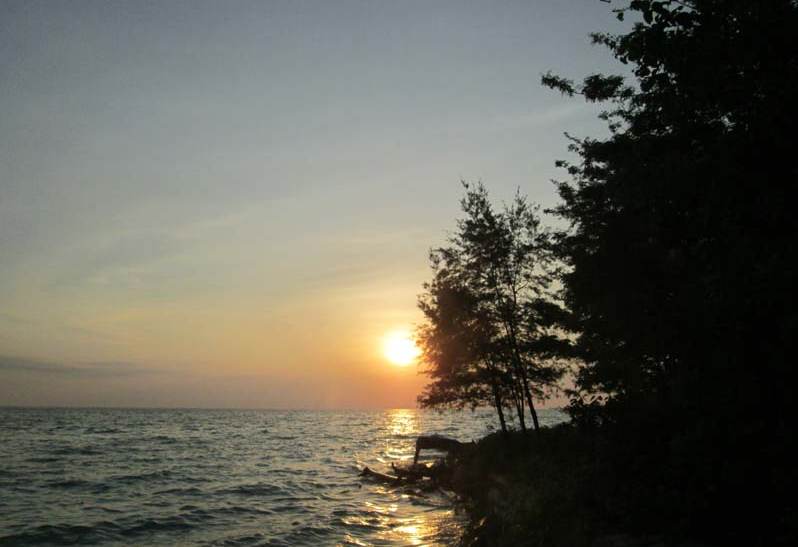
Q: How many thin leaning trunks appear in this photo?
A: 3